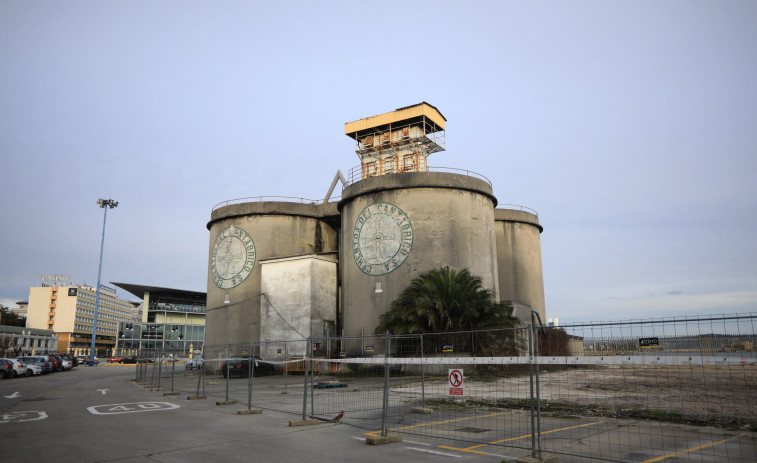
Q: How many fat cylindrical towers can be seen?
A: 3